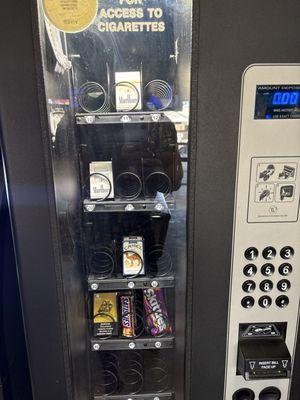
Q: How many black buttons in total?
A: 12